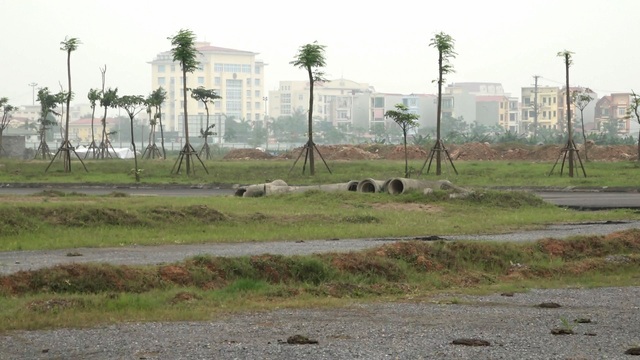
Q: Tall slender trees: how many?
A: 5